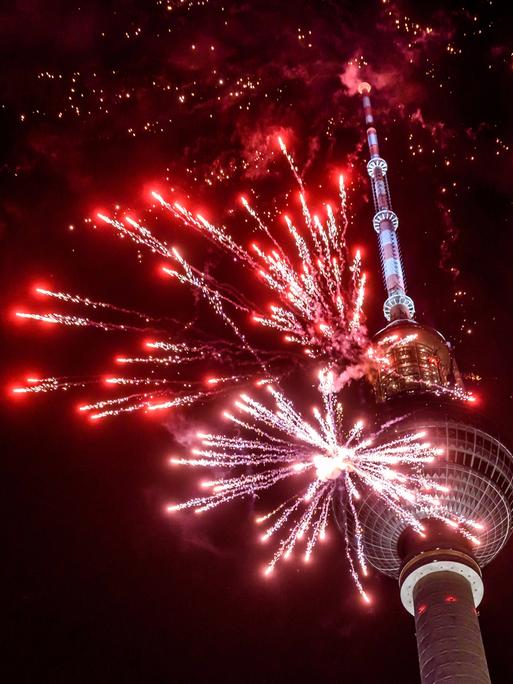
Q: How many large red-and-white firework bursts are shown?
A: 2